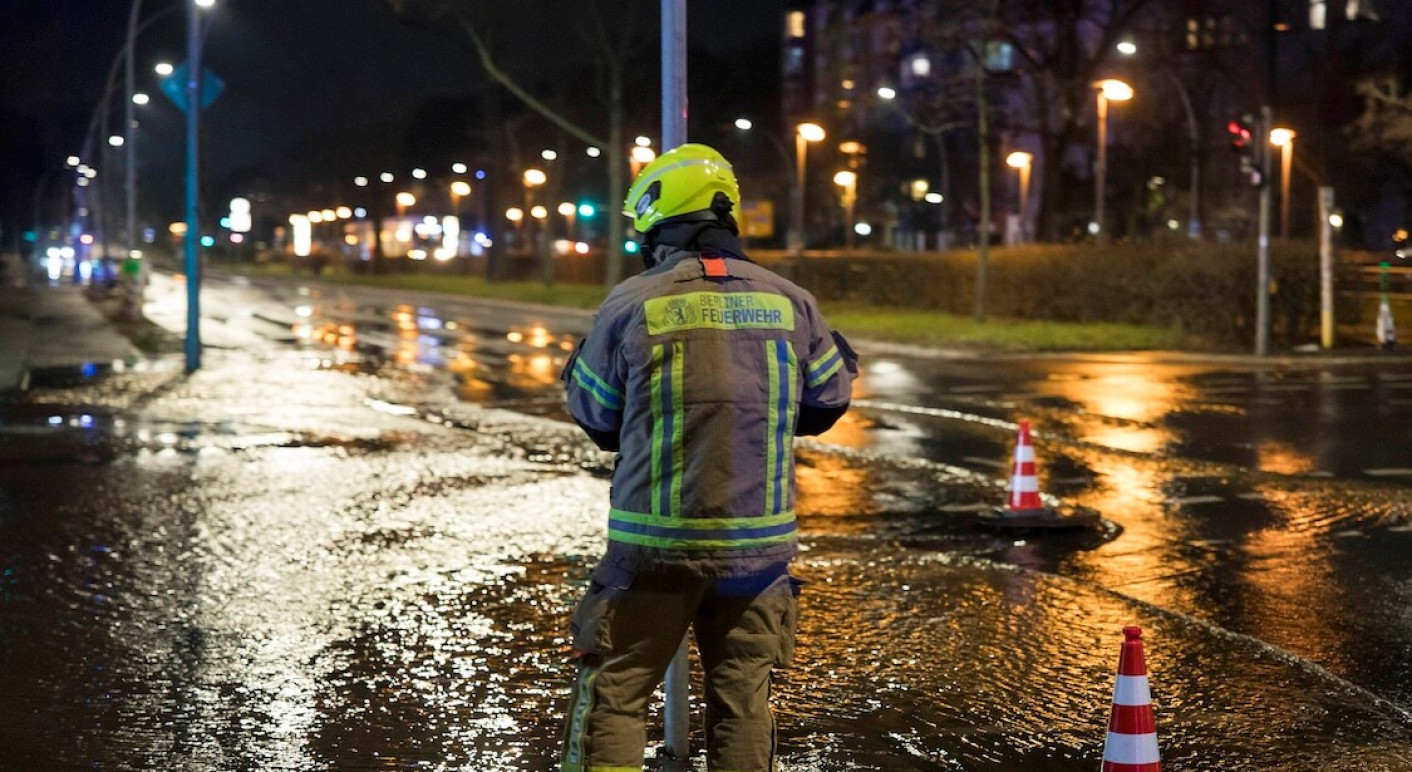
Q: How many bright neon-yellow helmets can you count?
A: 1